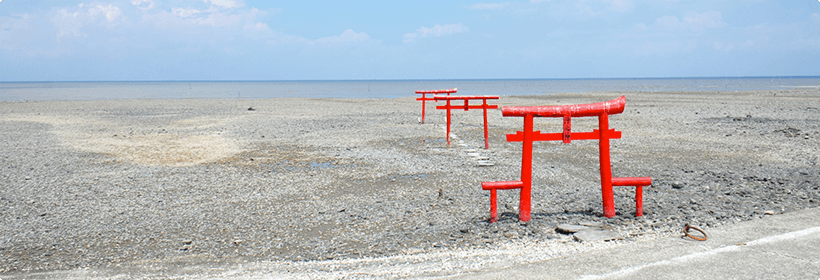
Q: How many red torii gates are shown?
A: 3